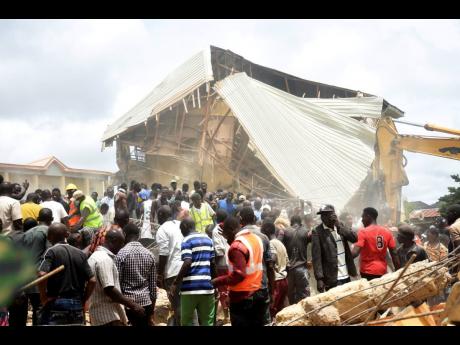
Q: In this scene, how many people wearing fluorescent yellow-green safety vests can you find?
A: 2